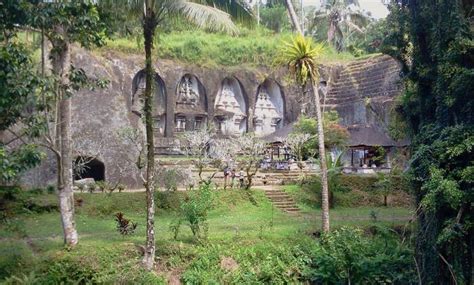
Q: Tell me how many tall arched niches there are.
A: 4